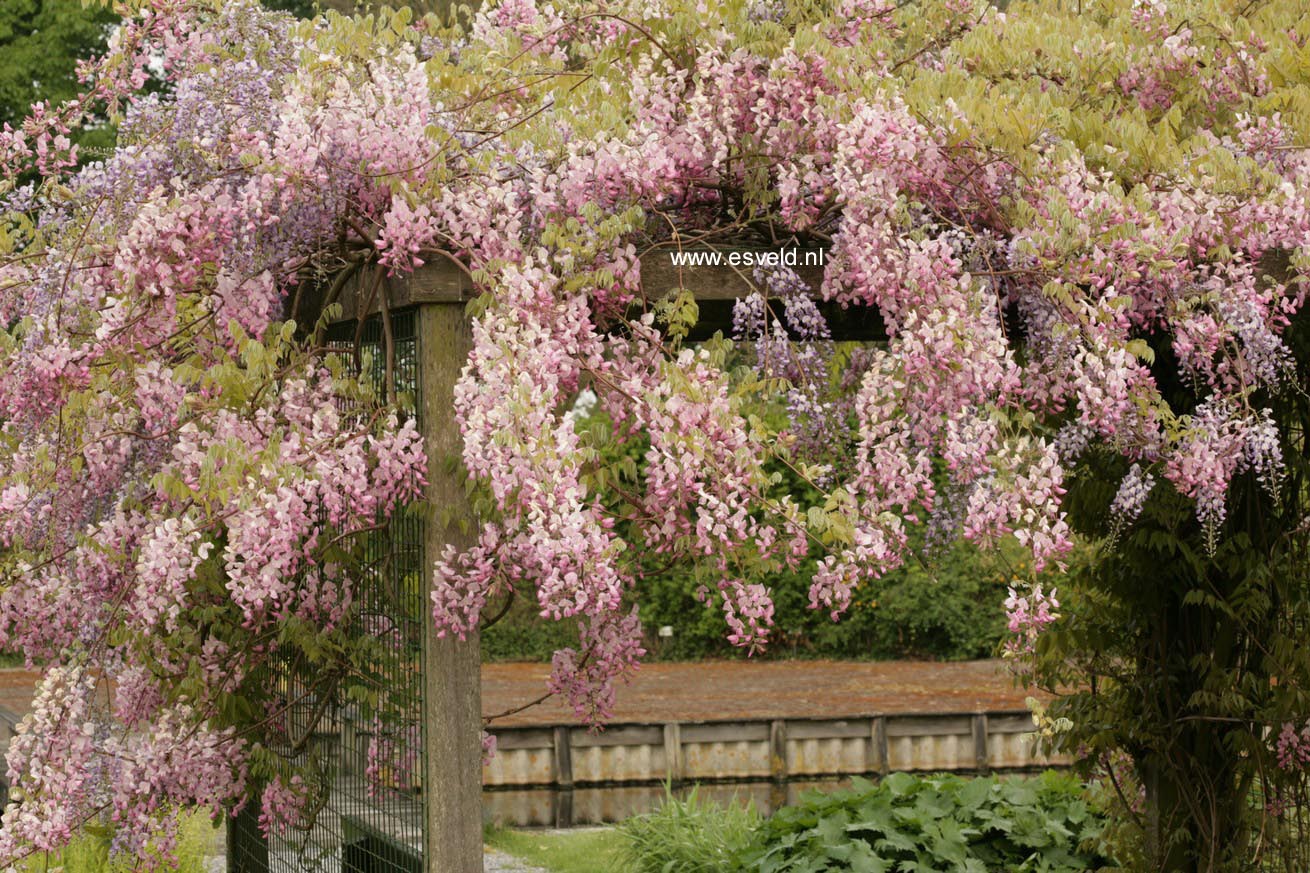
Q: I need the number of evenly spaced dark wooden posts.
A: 5